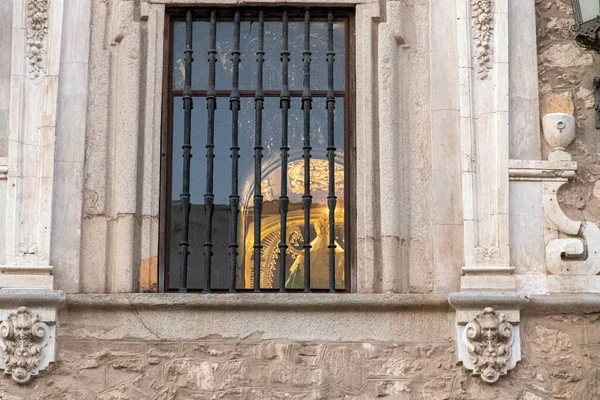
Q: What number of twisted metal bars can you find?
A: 7